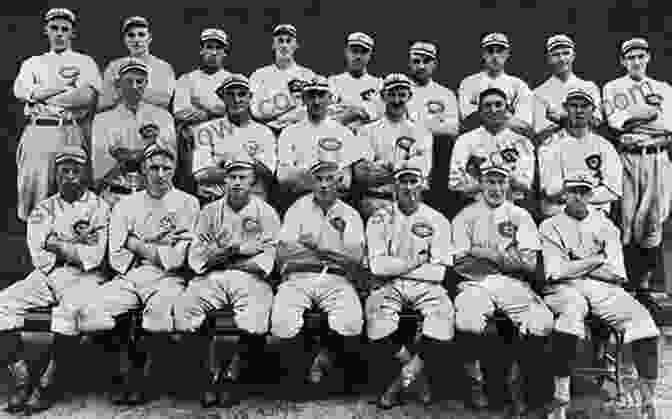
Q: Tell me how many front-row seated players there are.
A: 7